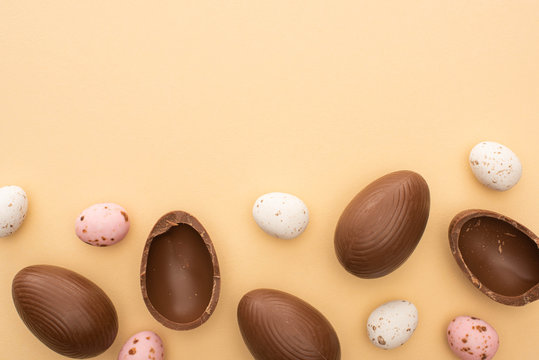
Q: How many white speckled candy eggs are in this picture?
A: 4